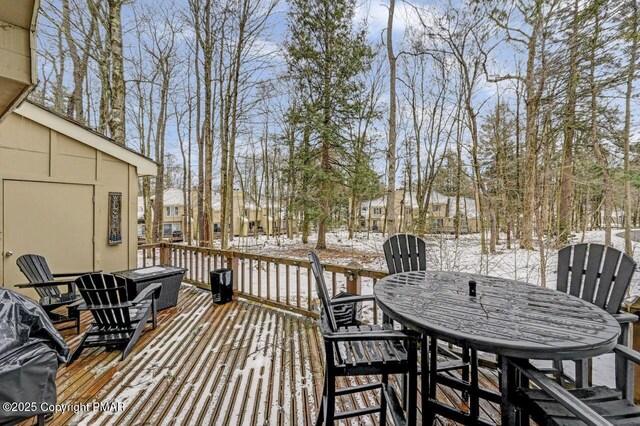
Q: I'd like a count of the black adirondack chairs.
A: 6